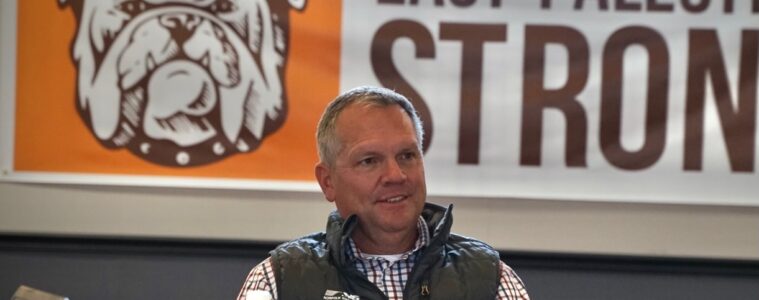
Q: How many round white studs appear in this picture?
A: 3